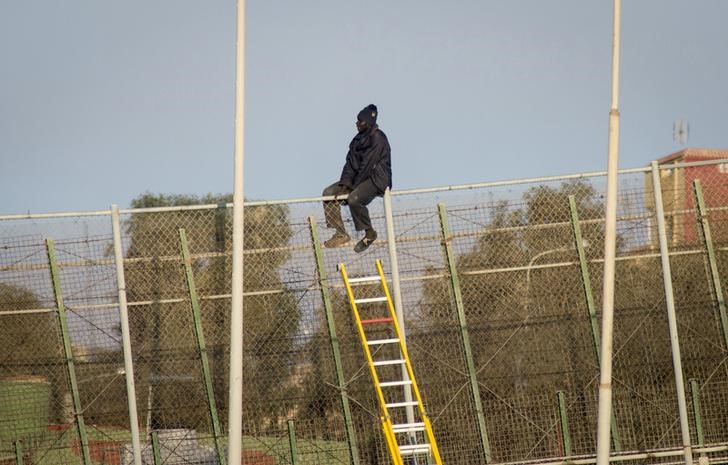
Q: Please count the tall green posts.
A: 6